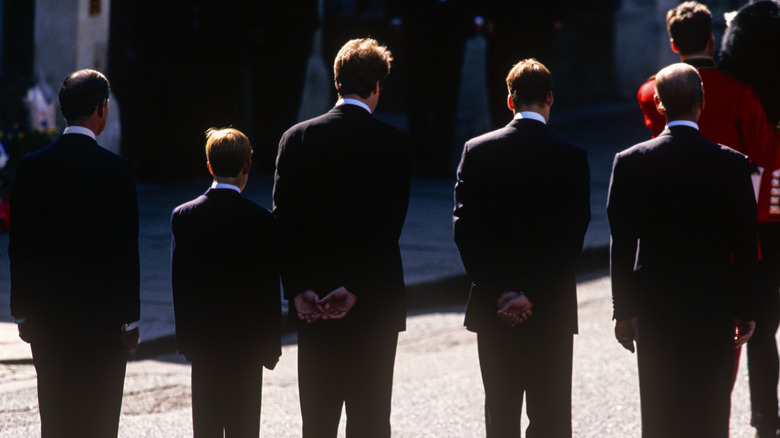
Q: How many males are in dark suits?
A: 5